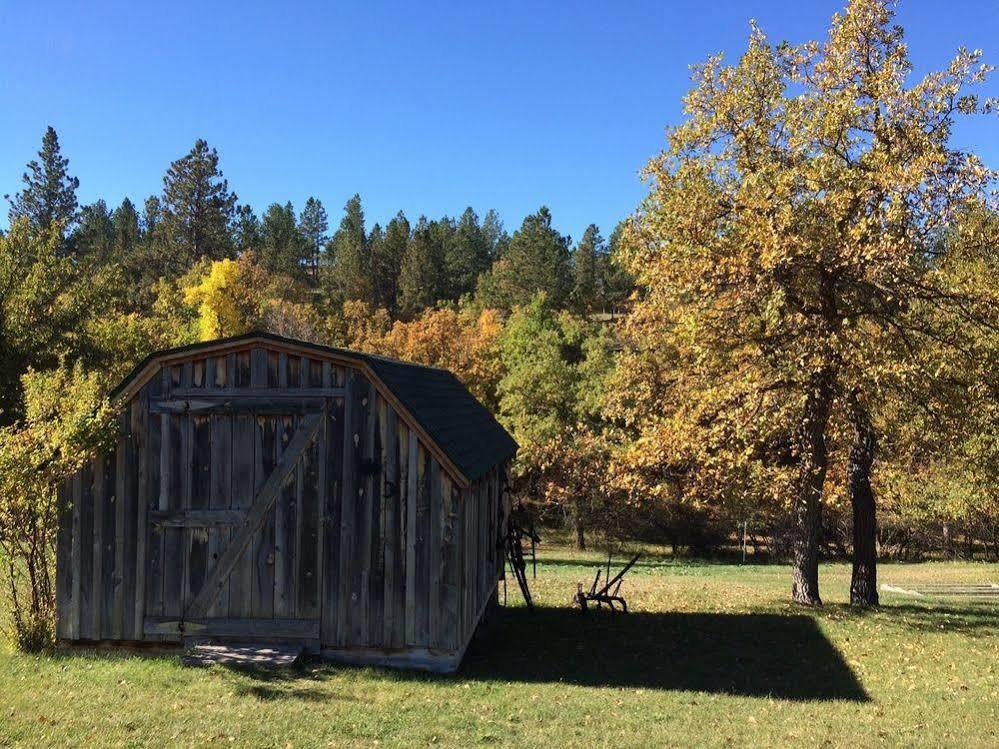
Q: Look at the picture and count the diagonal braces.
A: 1